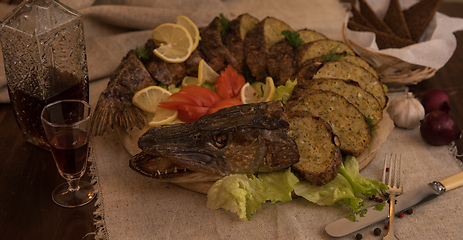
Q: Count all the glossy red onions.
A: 2